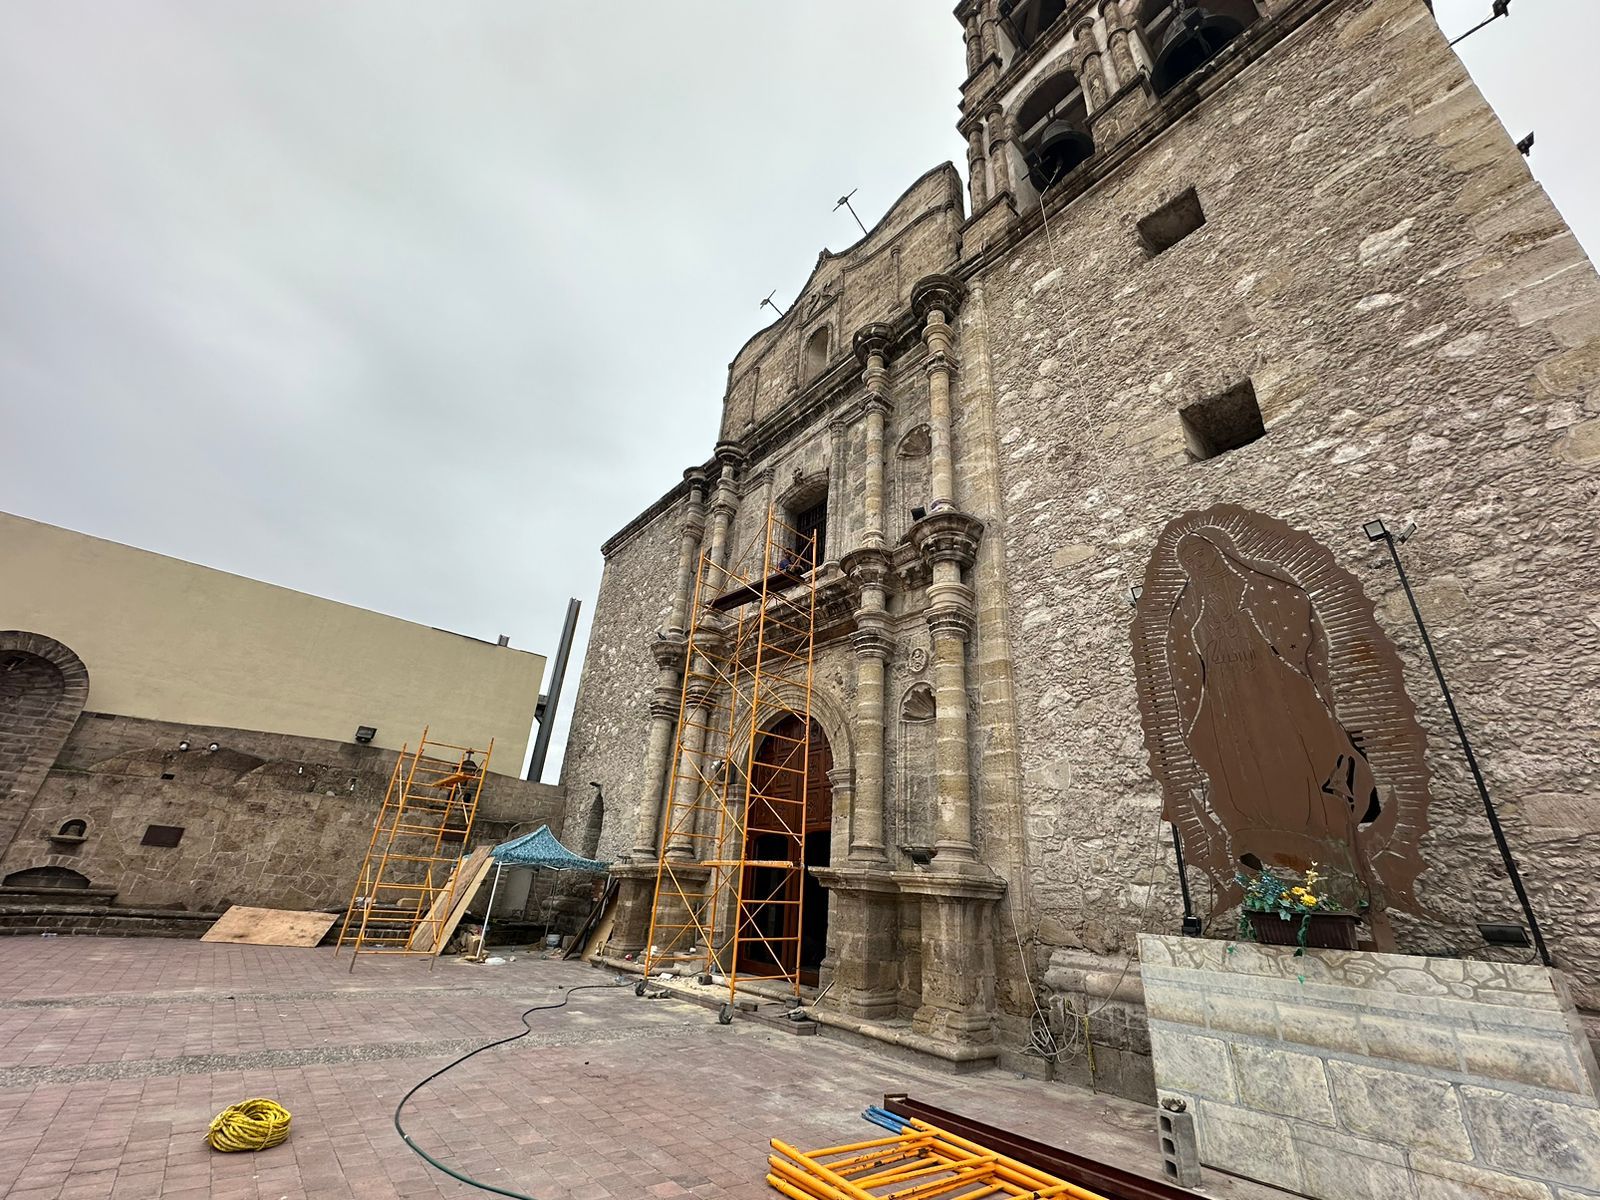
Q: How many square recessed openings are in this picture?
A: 2